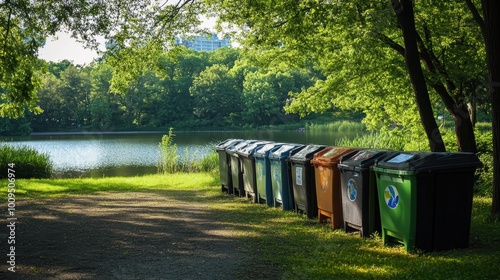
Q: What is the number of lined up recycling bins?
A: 9